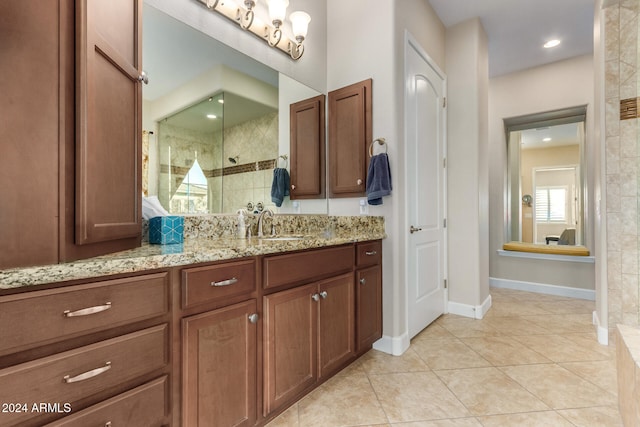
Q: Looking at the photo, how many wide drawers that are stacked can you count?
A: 3